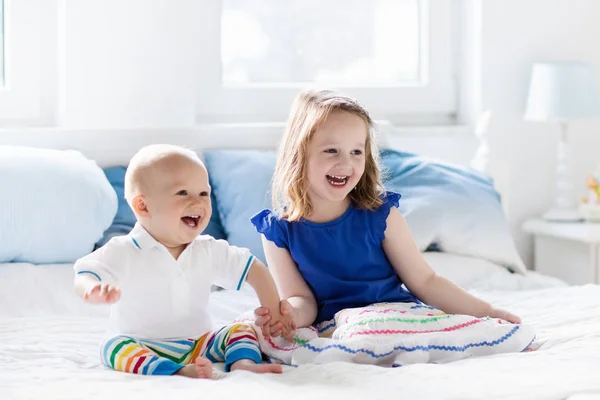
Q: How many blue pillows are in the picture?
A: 4